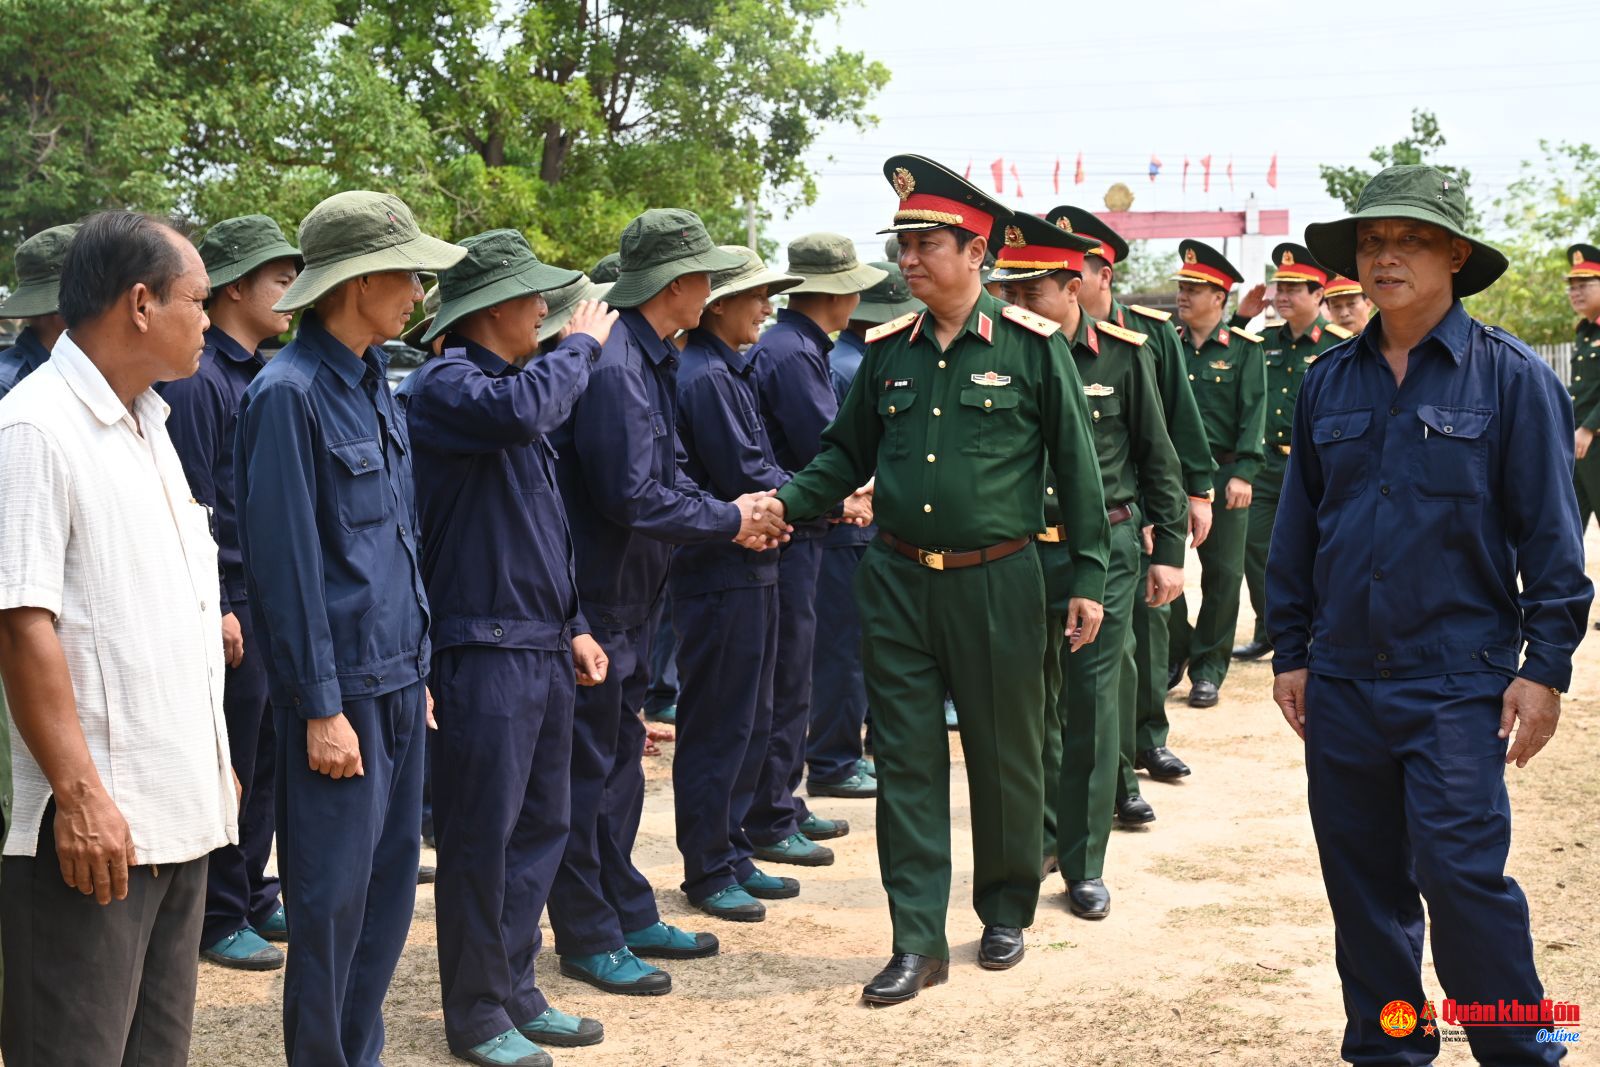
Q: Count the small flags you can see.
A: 10